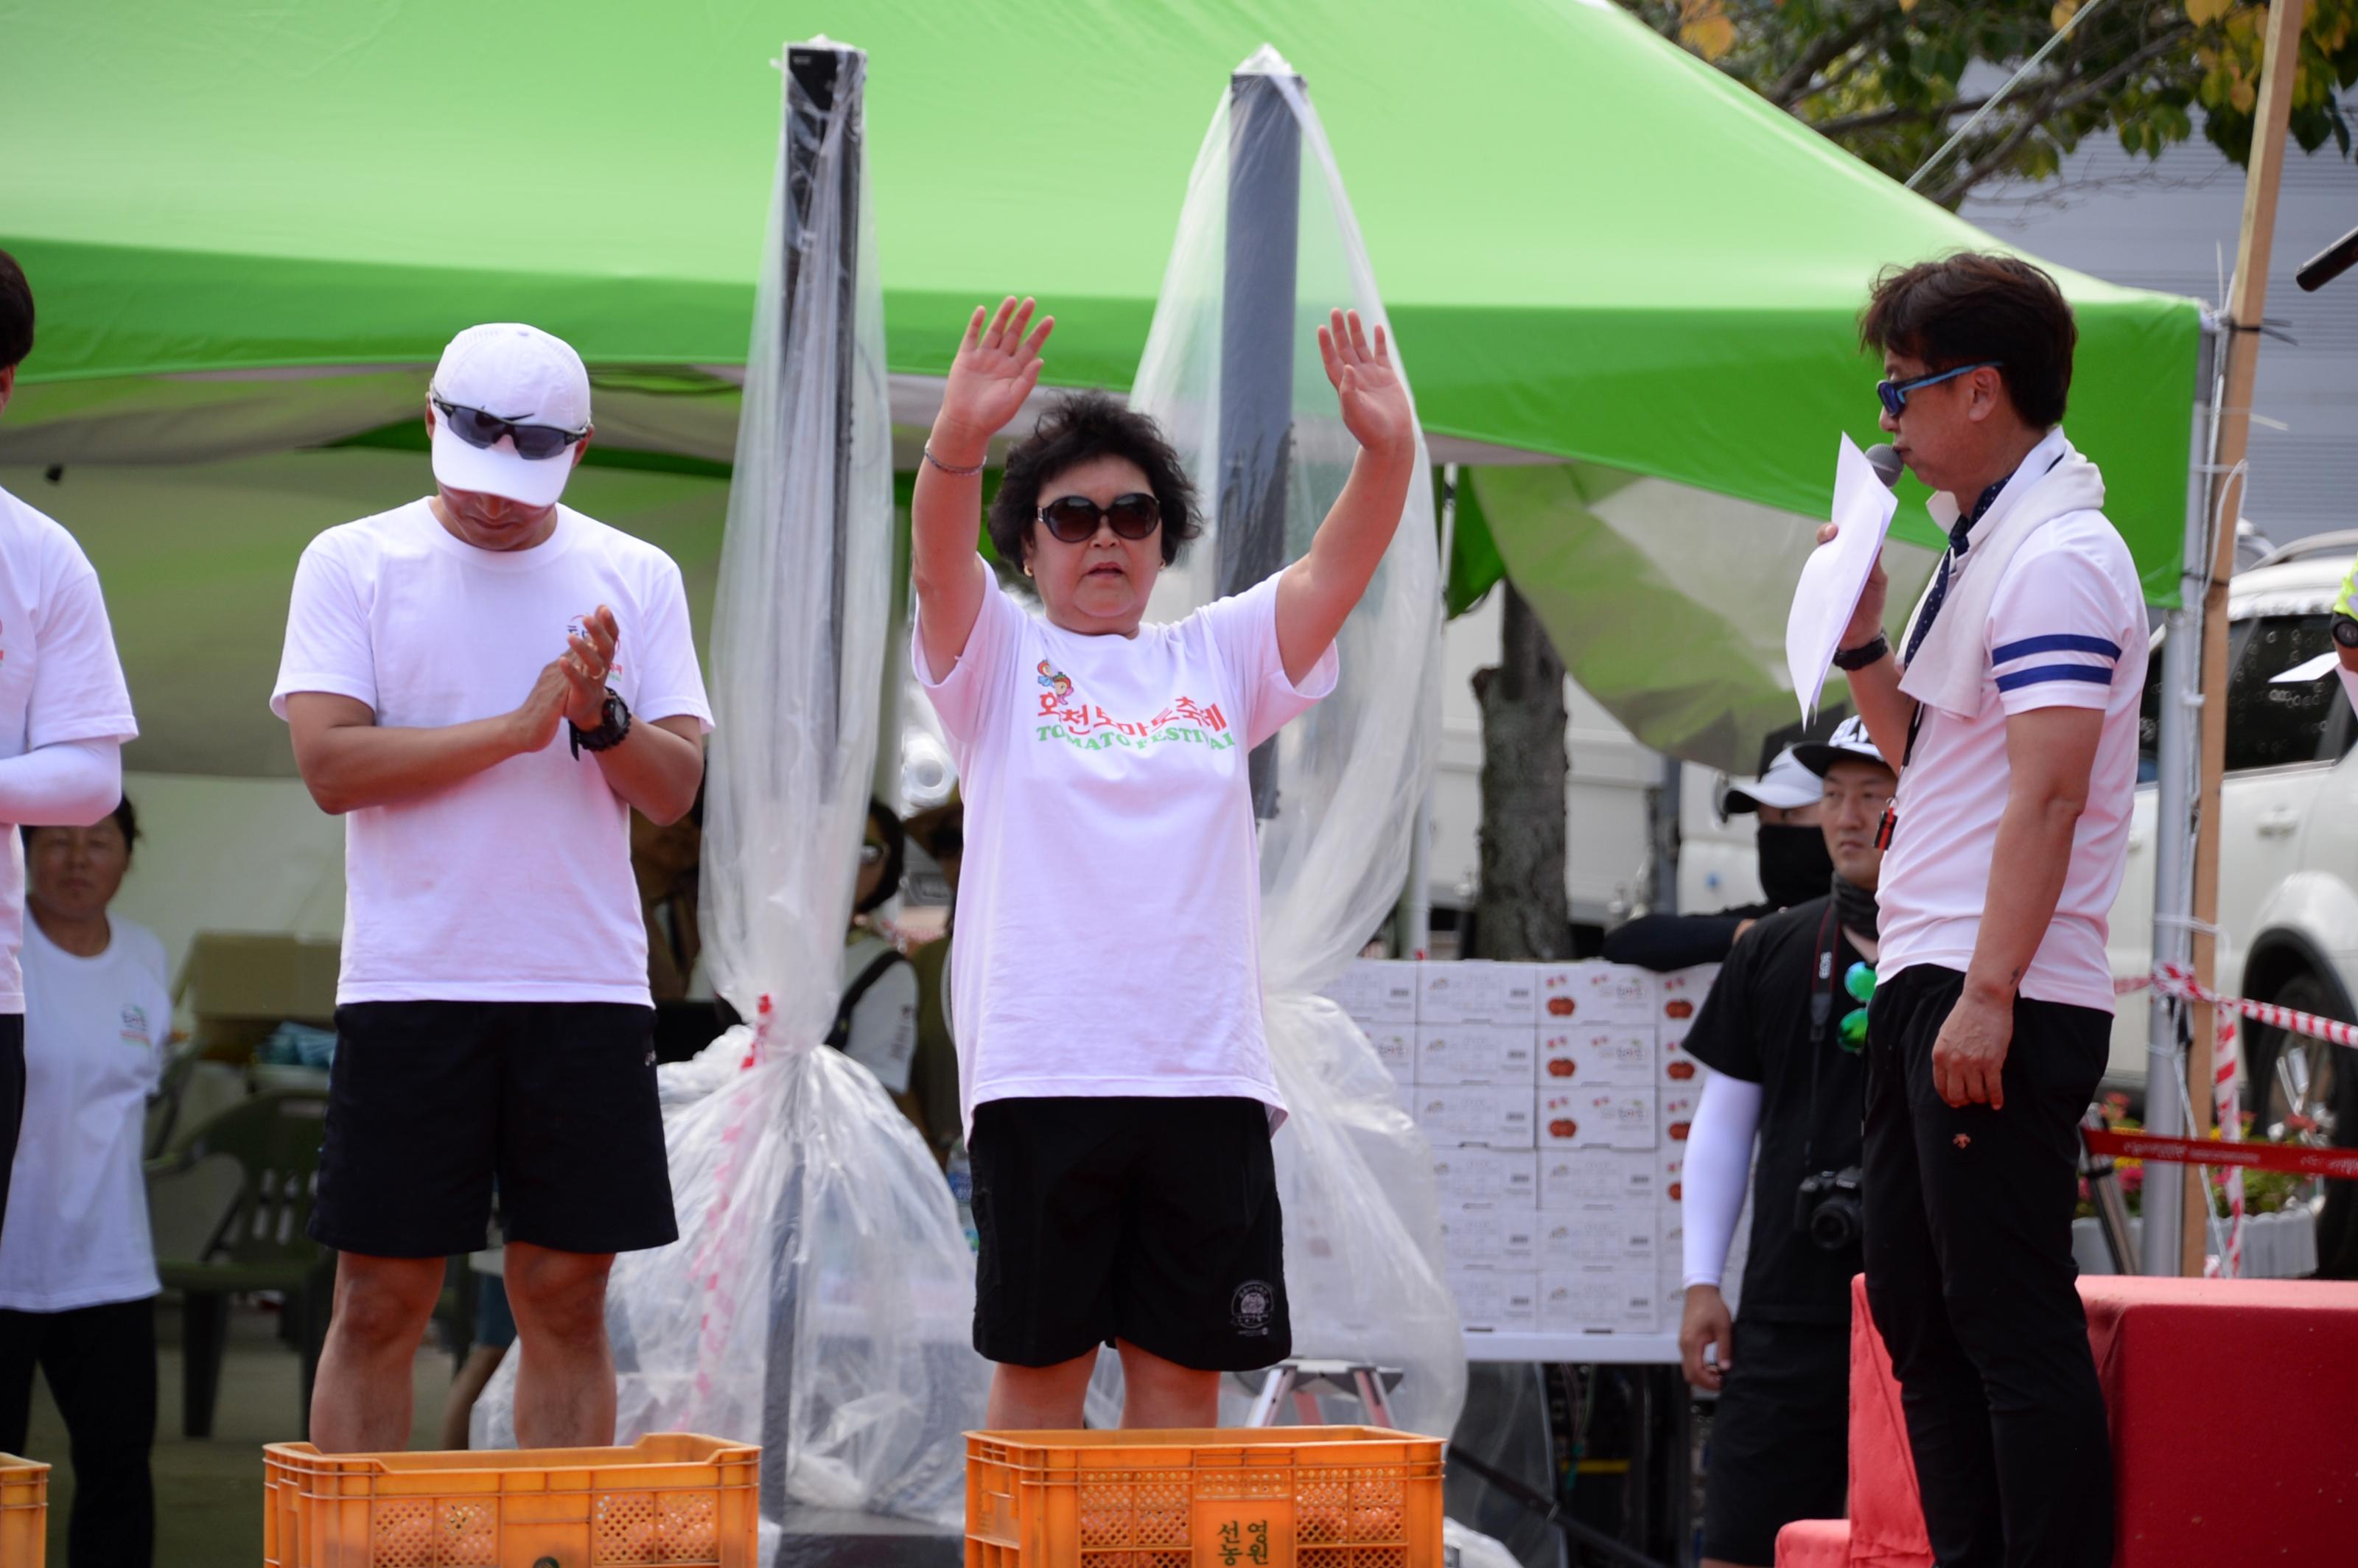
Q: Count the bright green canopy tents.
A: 1